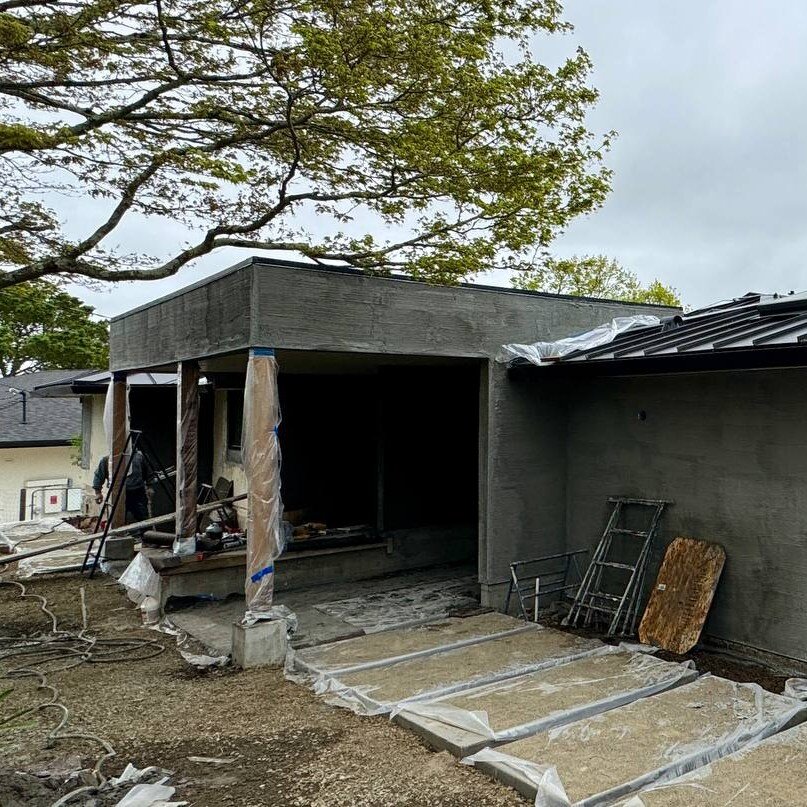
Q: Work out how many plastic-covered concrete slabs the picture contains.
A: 5